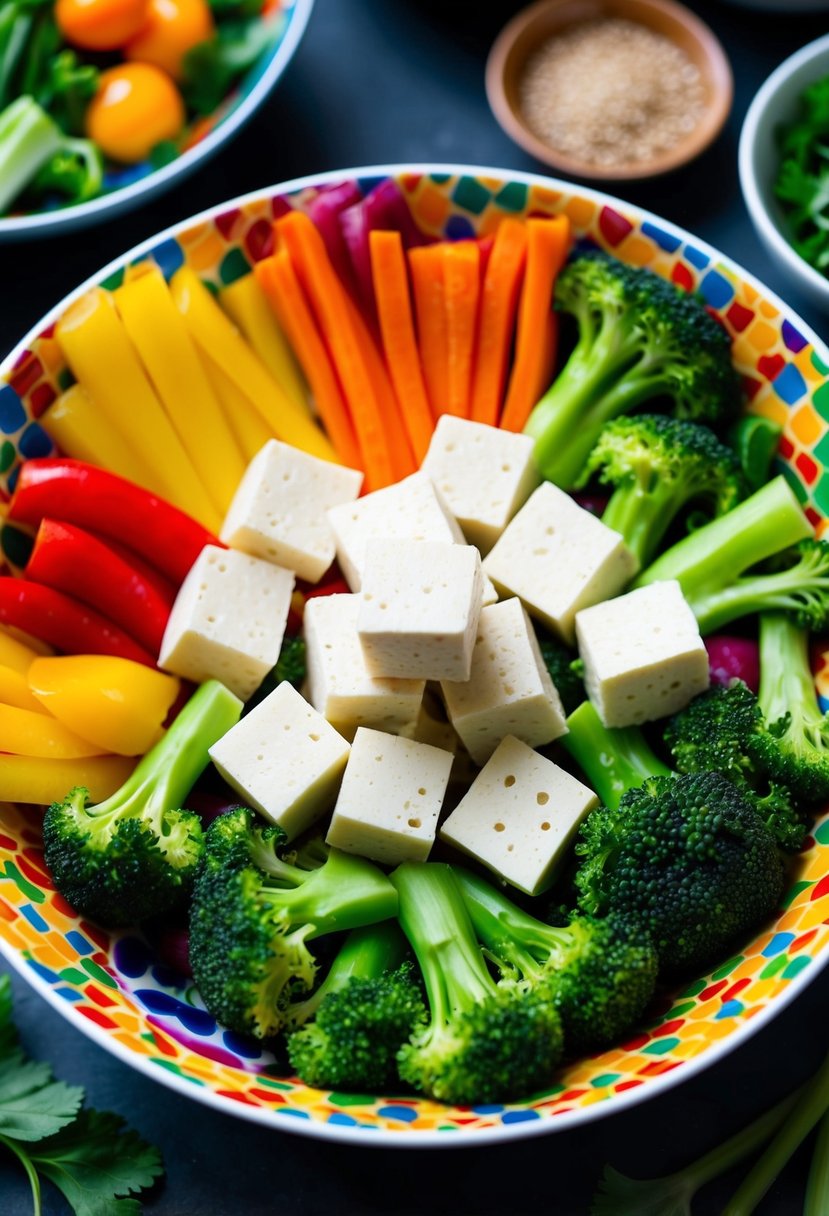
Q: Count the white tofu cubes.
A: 12